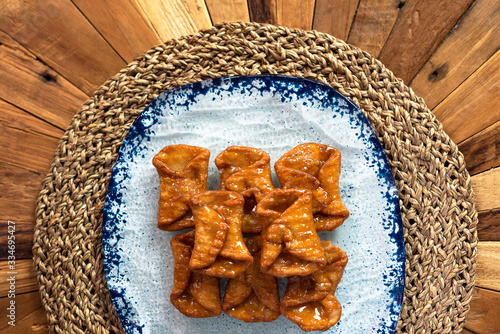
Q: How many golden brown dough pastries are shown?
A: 8